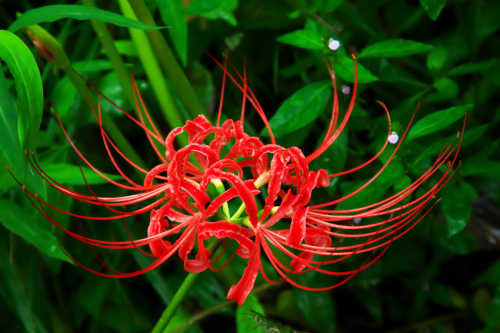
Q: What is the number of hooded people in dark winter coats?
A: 0